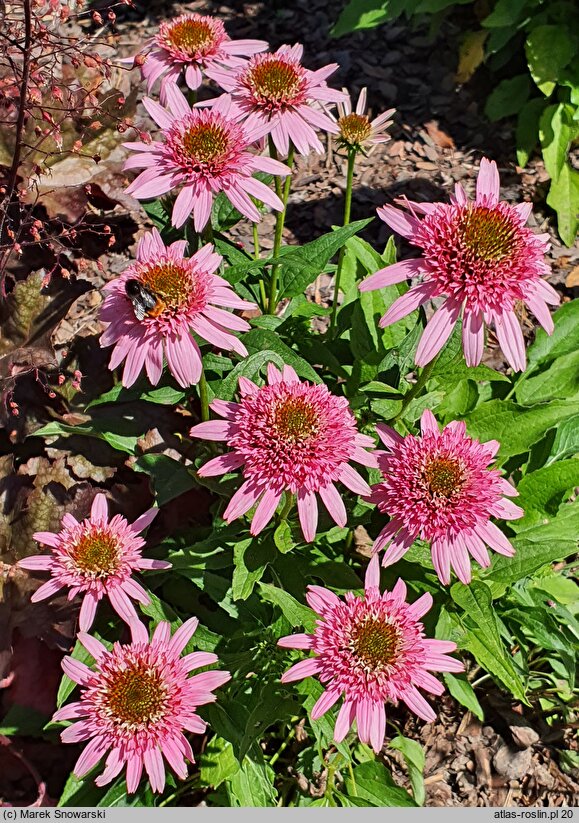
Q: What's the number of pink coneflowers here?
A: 11